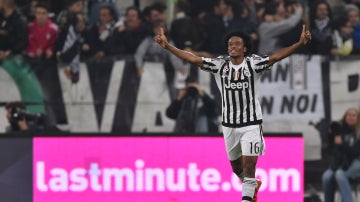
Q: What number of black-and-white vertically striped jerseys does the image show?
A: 1